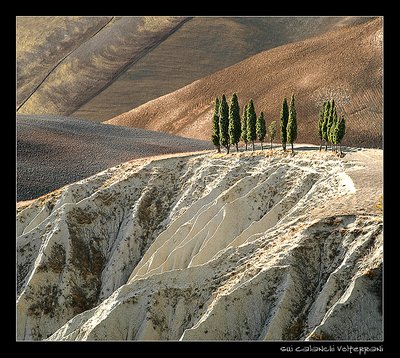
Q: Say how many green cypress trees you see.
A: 14